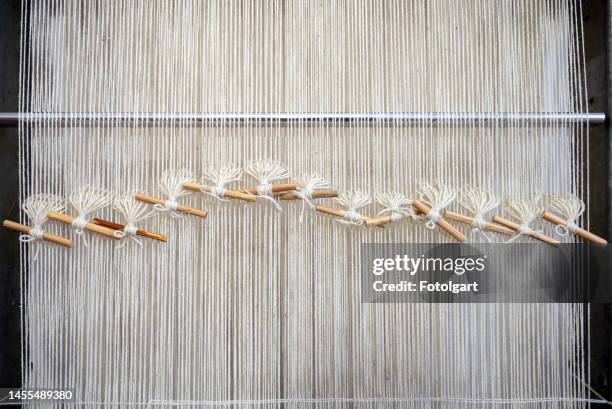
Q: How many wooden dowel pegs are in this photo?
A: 13